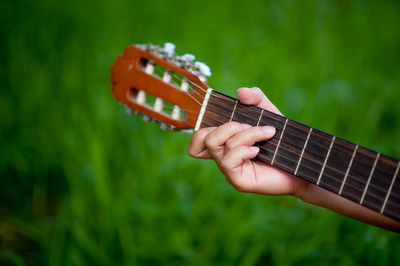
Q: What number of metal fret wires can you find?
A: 8